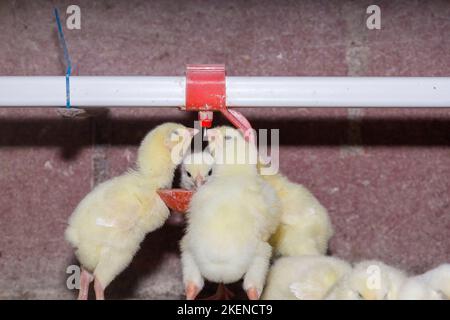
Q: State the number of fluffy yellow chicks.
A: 7